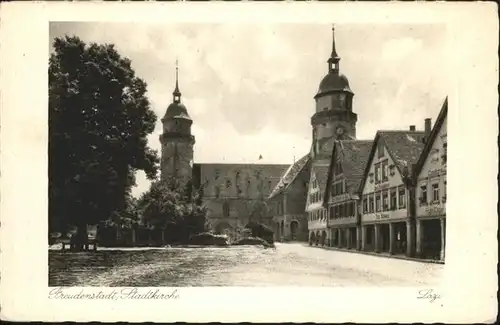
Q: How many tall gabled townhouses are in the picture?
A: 4